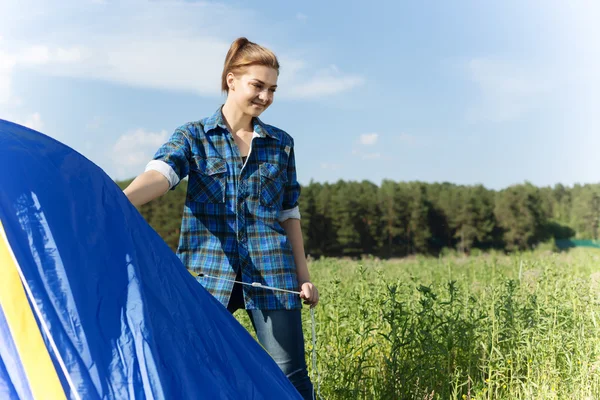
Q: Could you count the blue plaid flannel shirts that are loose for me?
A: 1